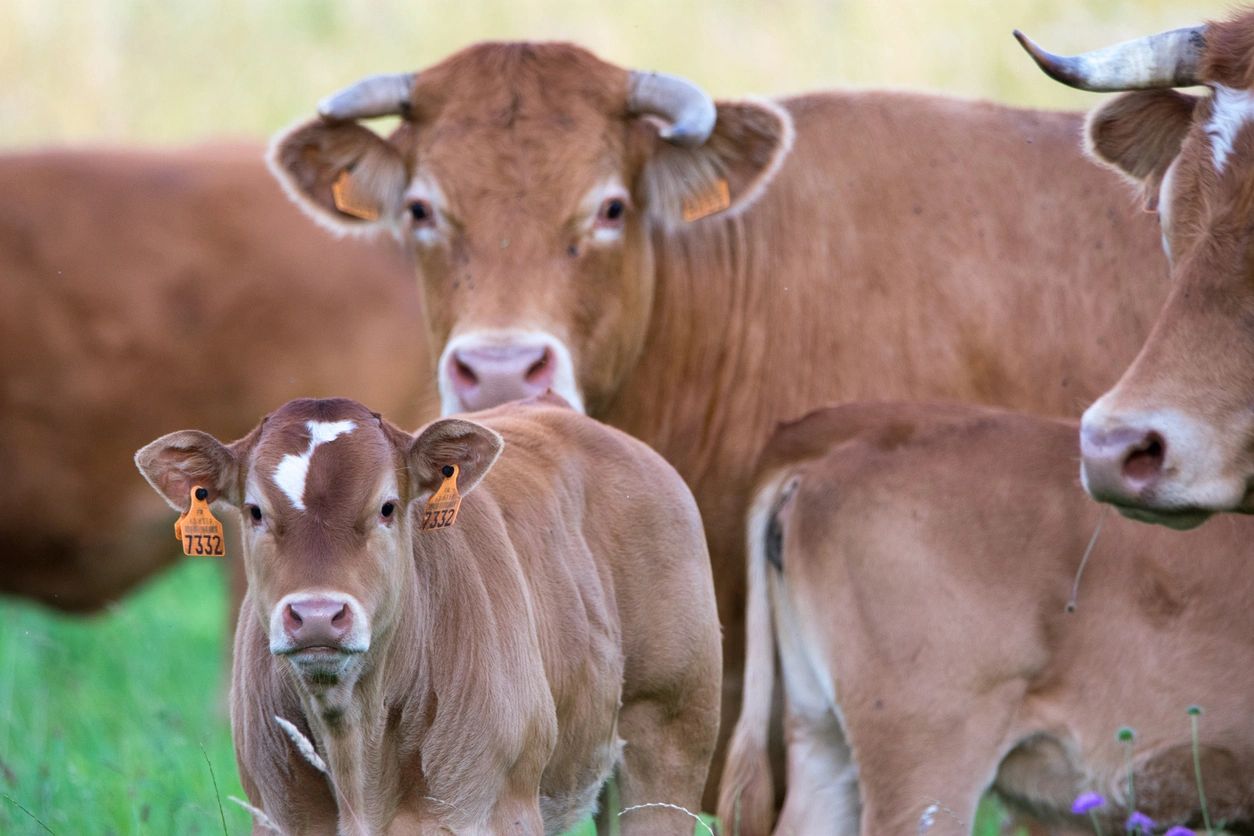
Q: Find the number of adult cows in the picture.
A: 3